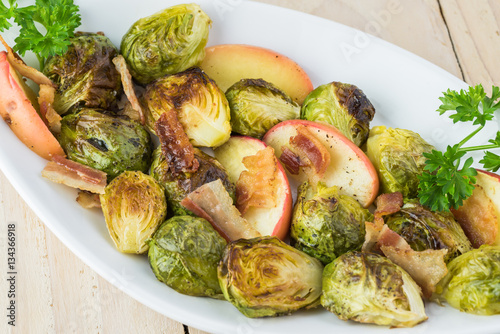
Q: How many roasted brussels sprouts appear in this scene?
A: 15